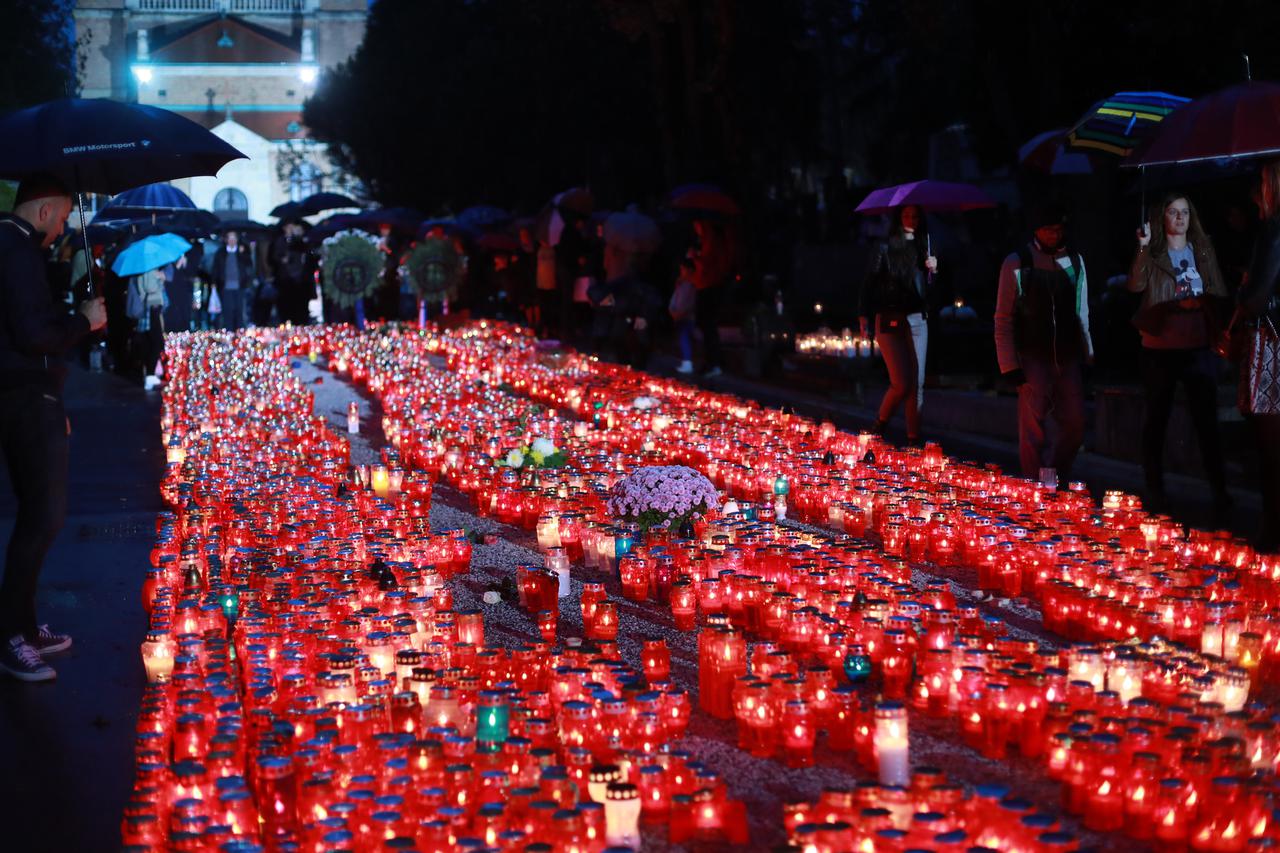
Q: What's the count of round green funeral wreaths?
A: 2